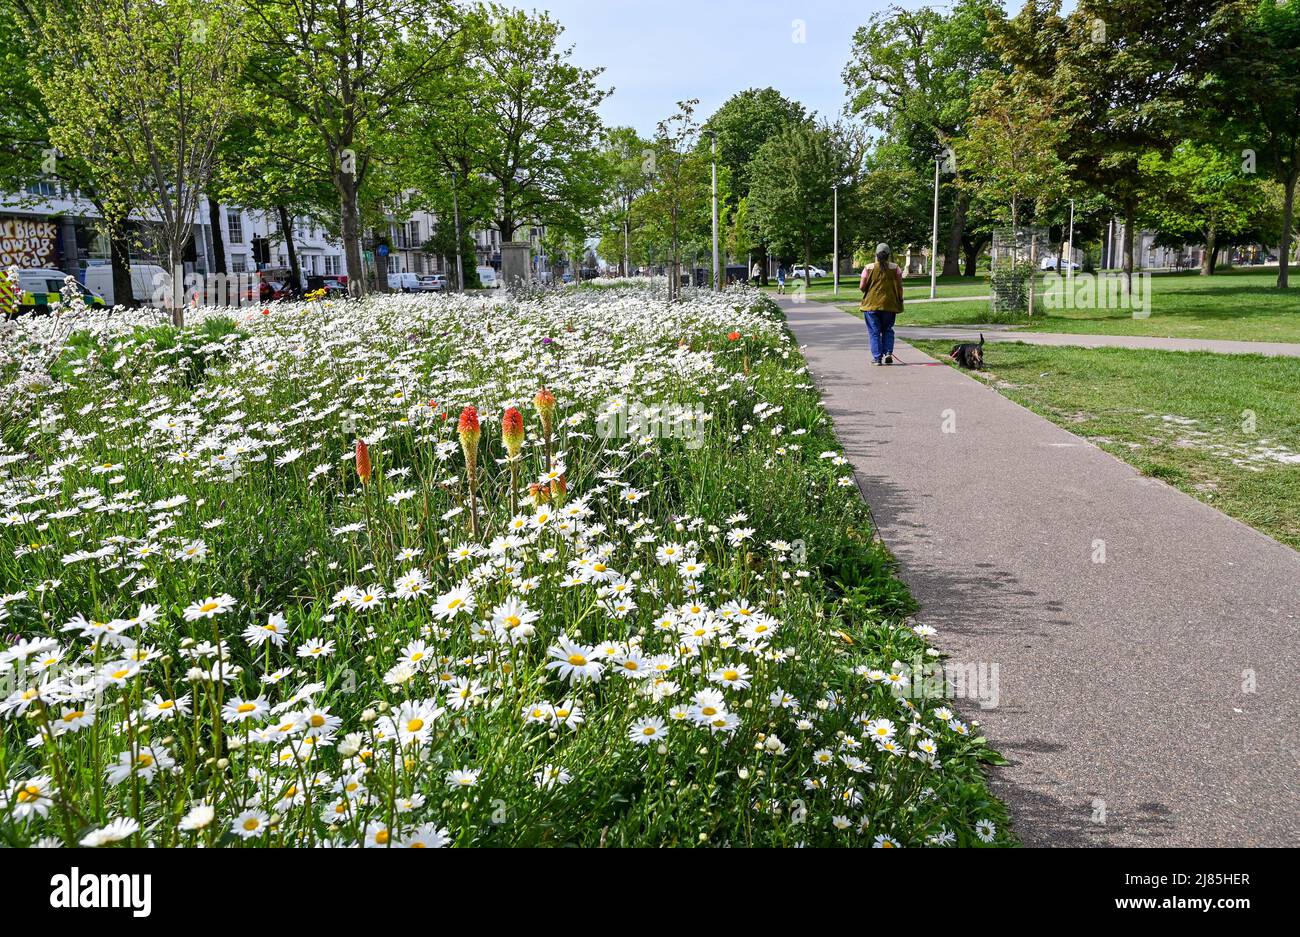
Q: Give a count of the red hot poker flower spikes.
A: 6